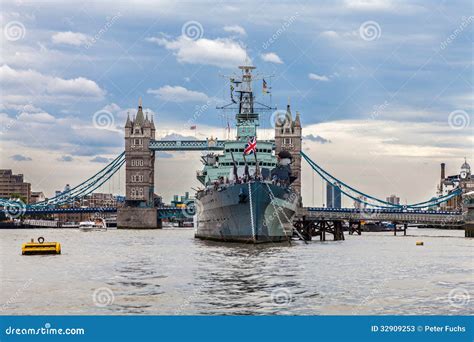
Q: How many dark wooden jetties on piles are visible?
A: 1